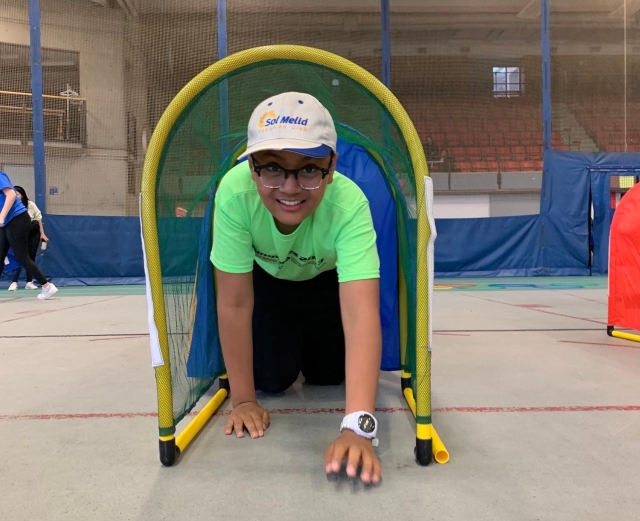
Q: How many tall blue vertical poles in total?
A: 4